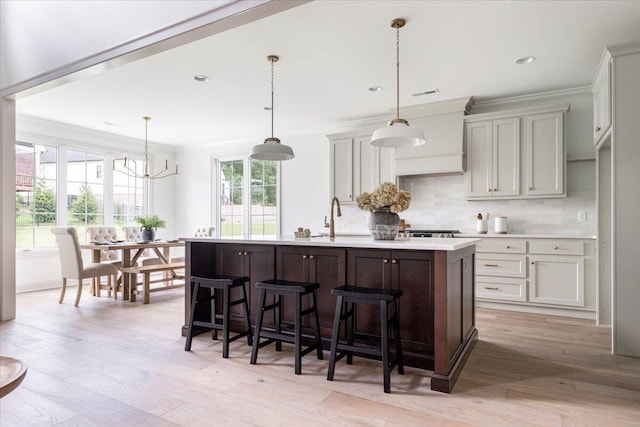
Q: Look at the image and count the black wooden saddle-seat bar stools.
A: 3